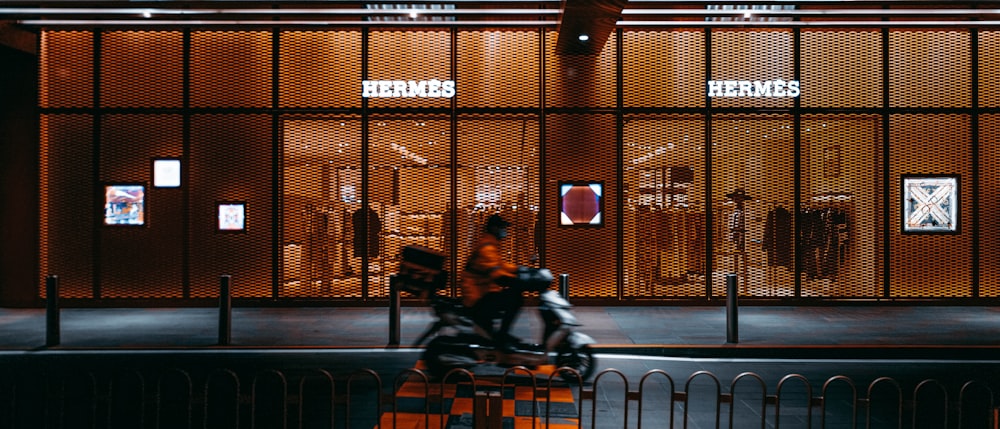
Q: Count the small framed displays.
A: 5